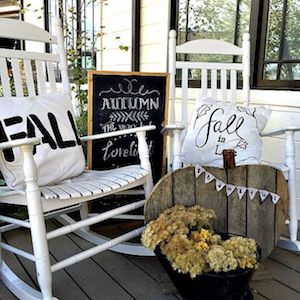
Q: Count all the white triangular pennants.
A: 8